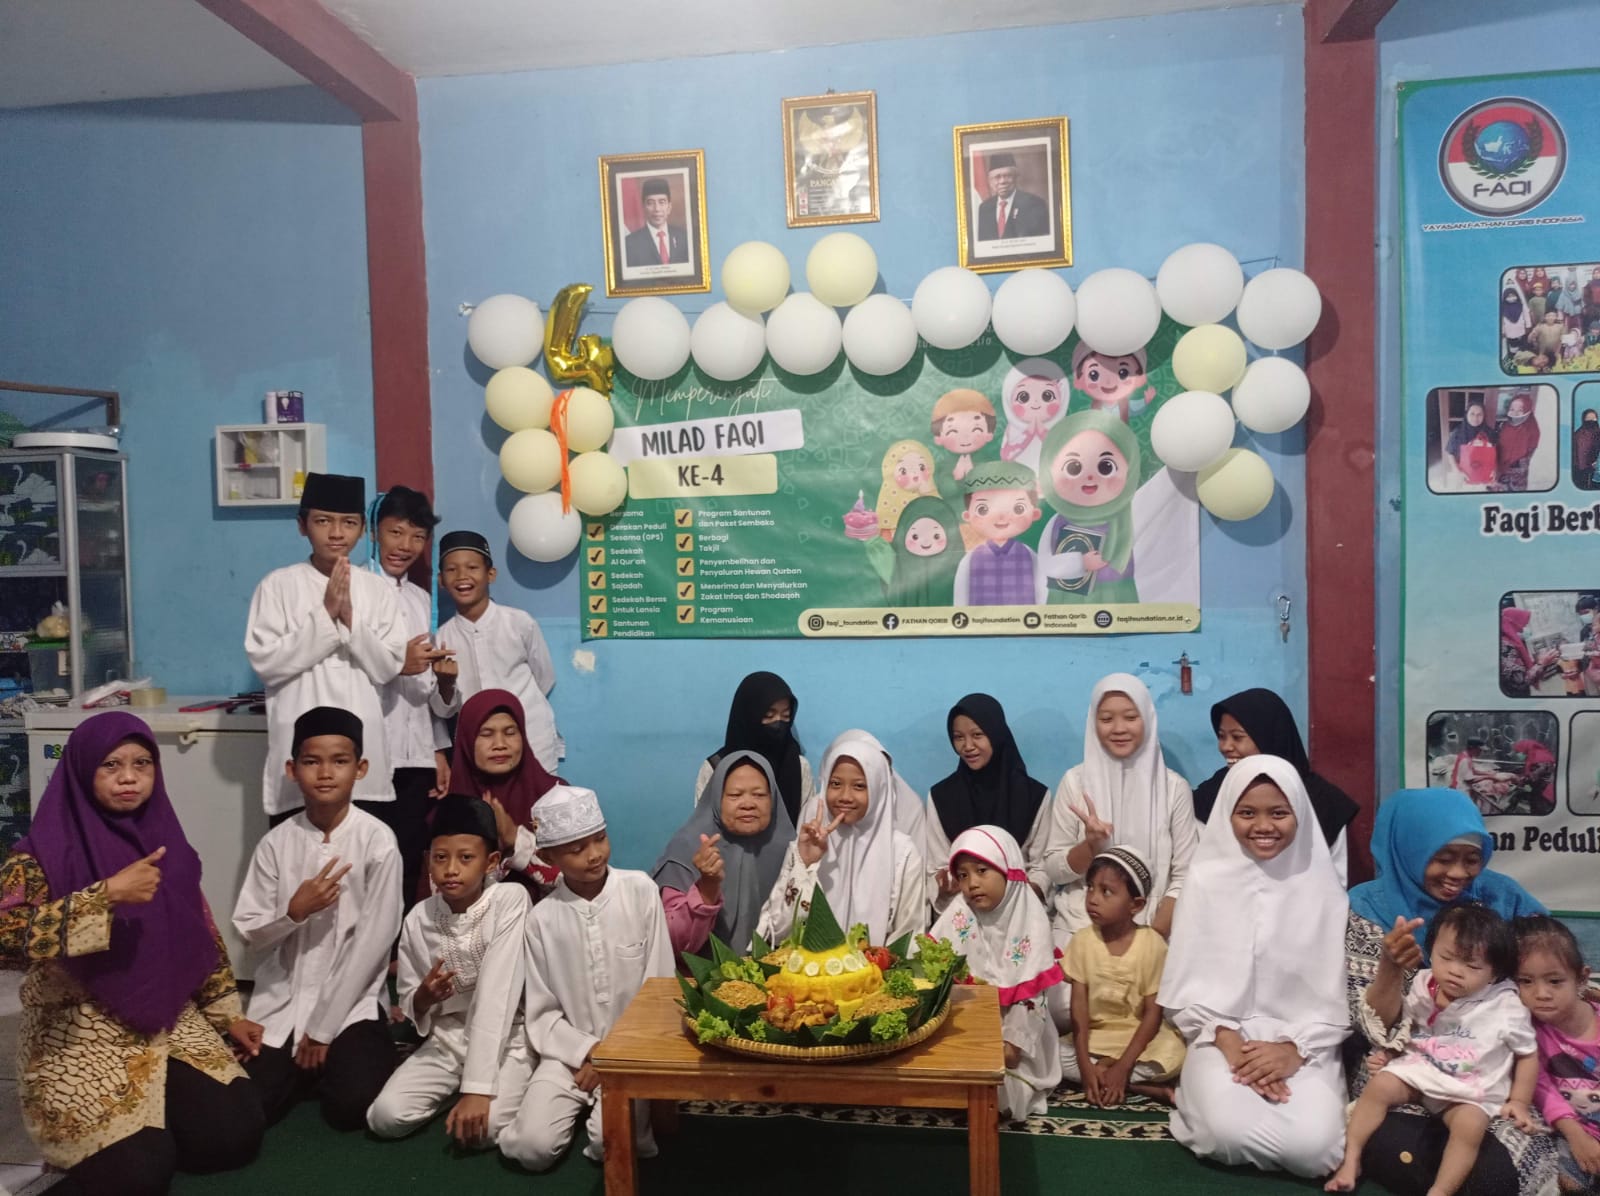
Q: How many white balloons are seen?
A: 13